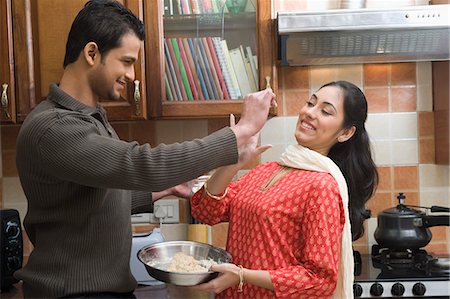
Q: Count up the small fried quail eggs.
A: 0